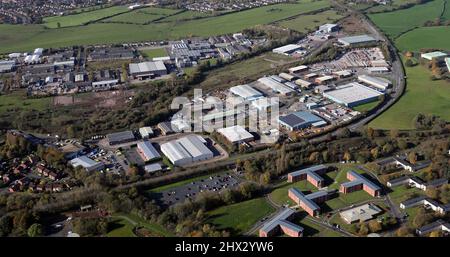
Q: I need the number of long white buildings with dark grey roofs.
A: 4